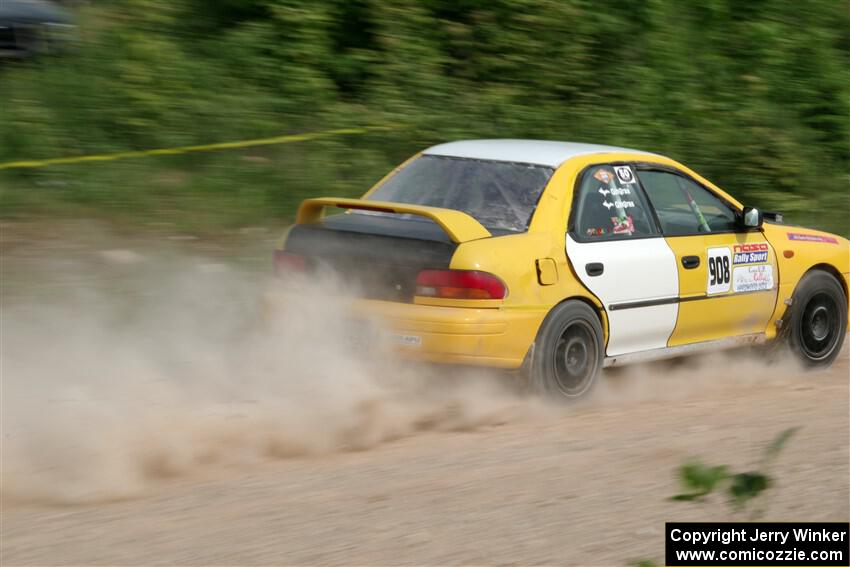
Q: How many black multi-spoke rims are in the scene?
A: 2